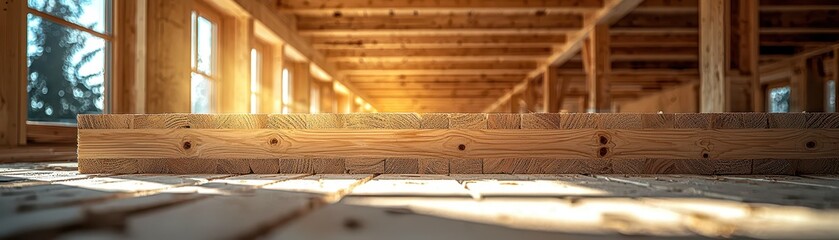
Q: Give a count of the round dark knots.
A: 7